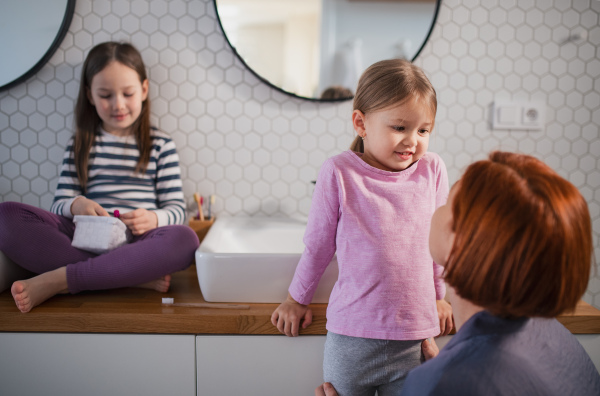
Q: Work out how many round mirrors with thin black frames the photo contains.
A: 2